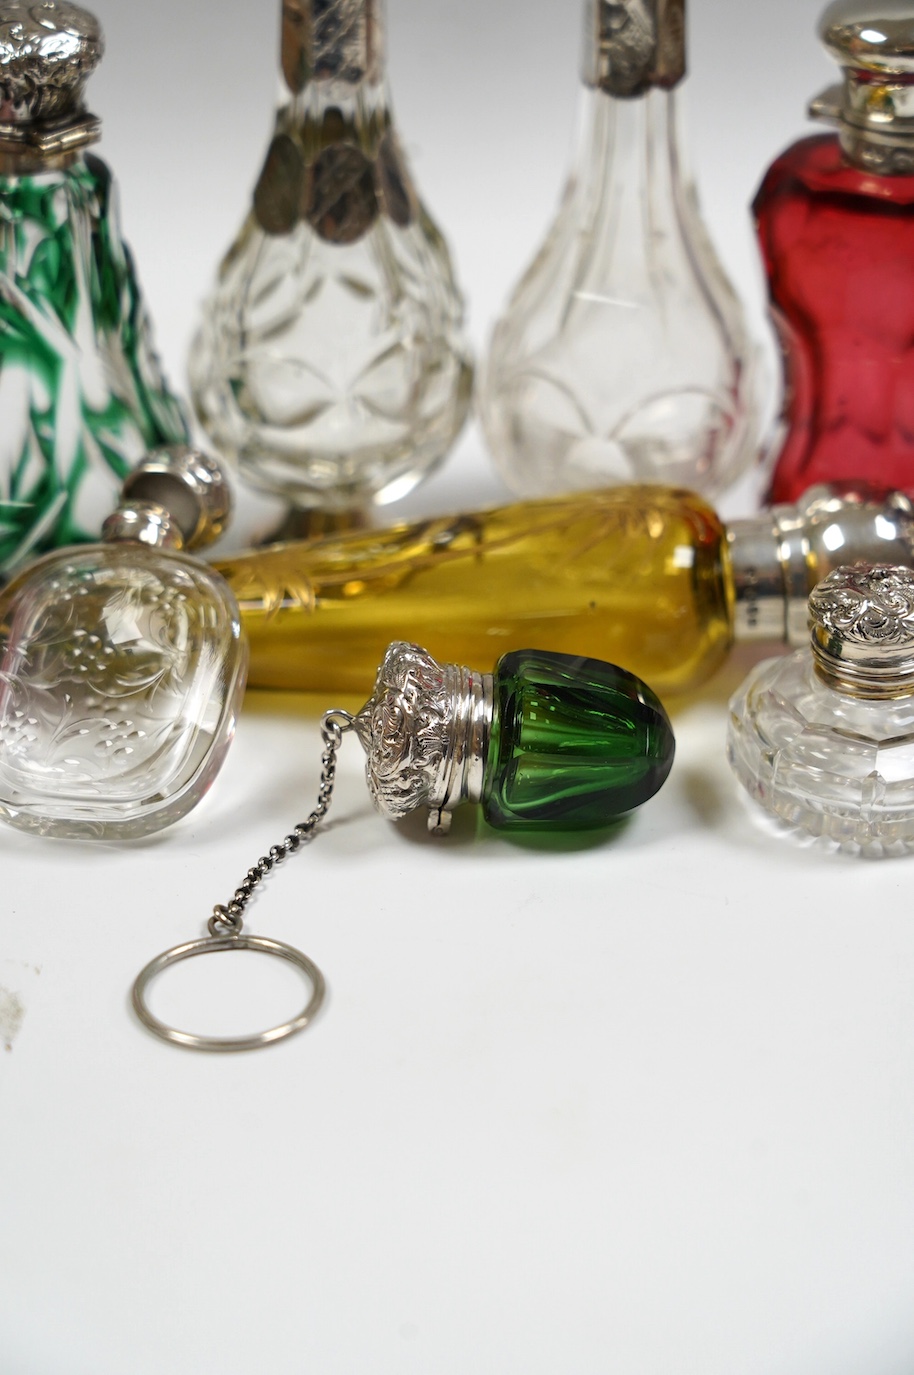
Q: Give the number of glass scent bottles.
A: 8